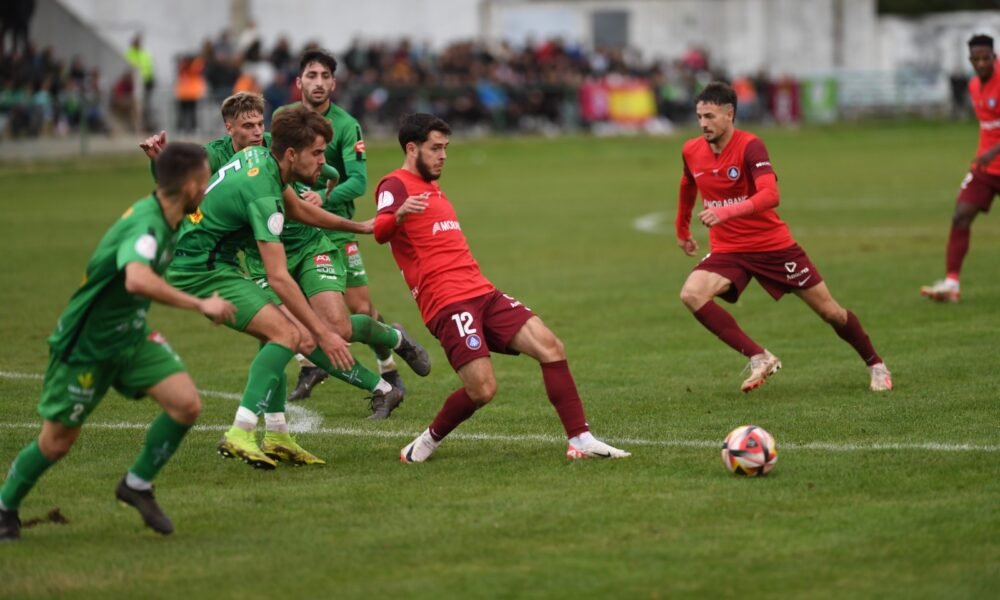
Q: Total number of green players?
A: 4